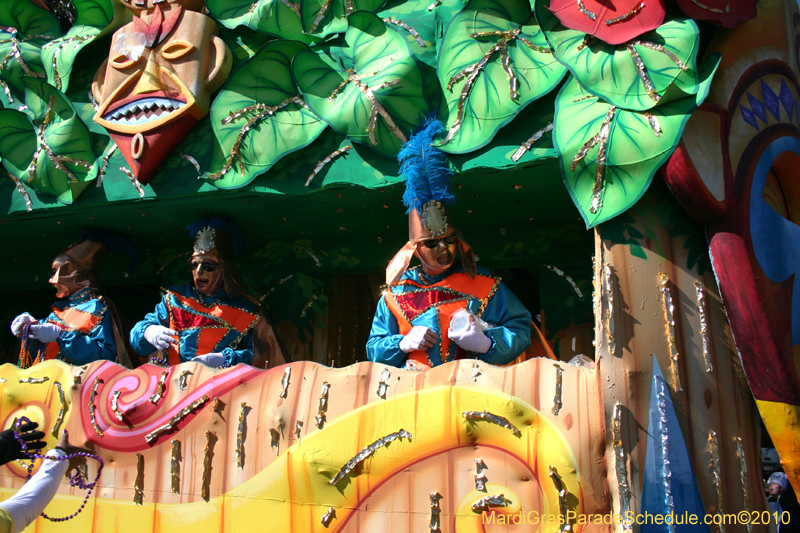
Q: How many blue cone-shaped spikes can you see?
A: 1